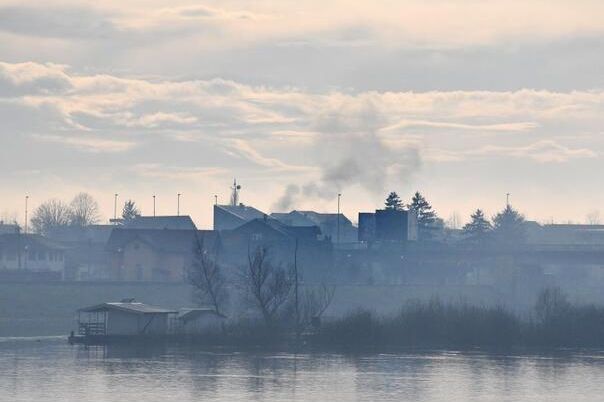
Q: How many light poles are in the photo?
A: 7